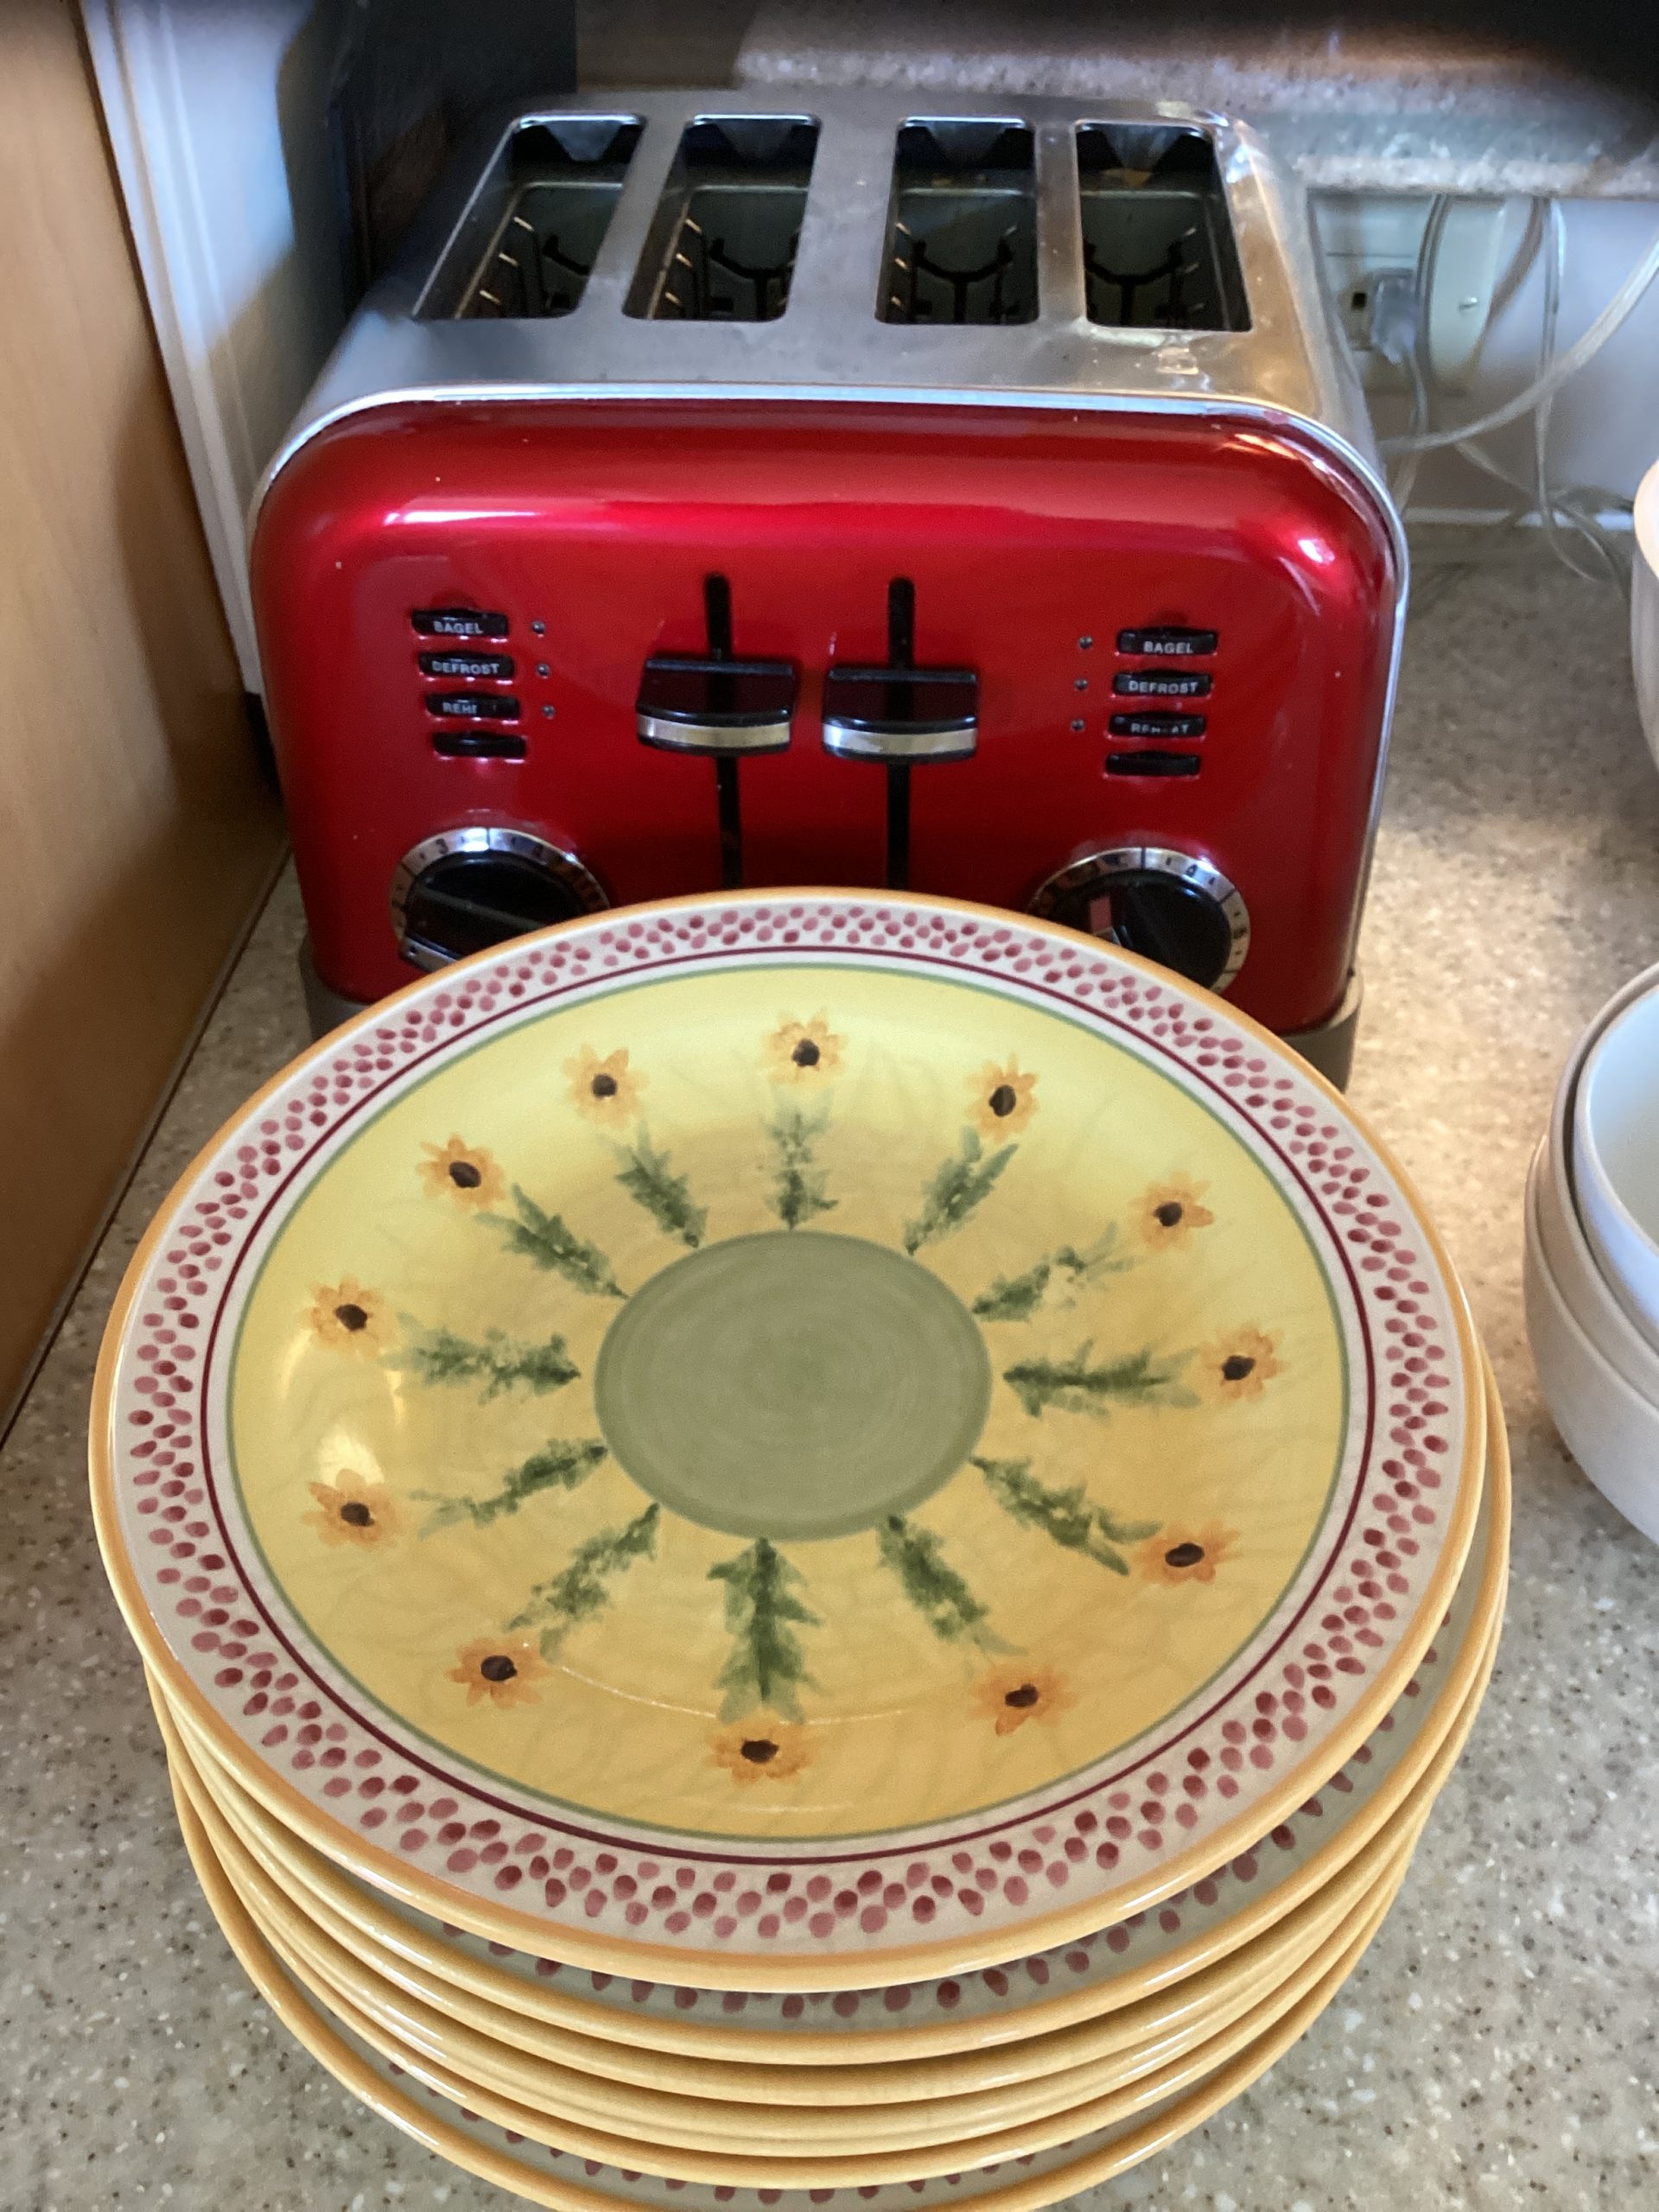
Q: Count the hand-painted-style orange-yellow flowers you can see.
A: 12